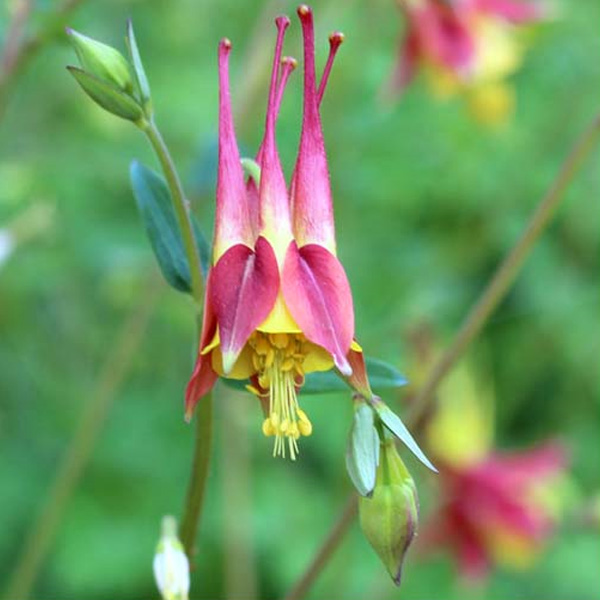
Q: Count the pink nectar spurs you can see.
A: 5